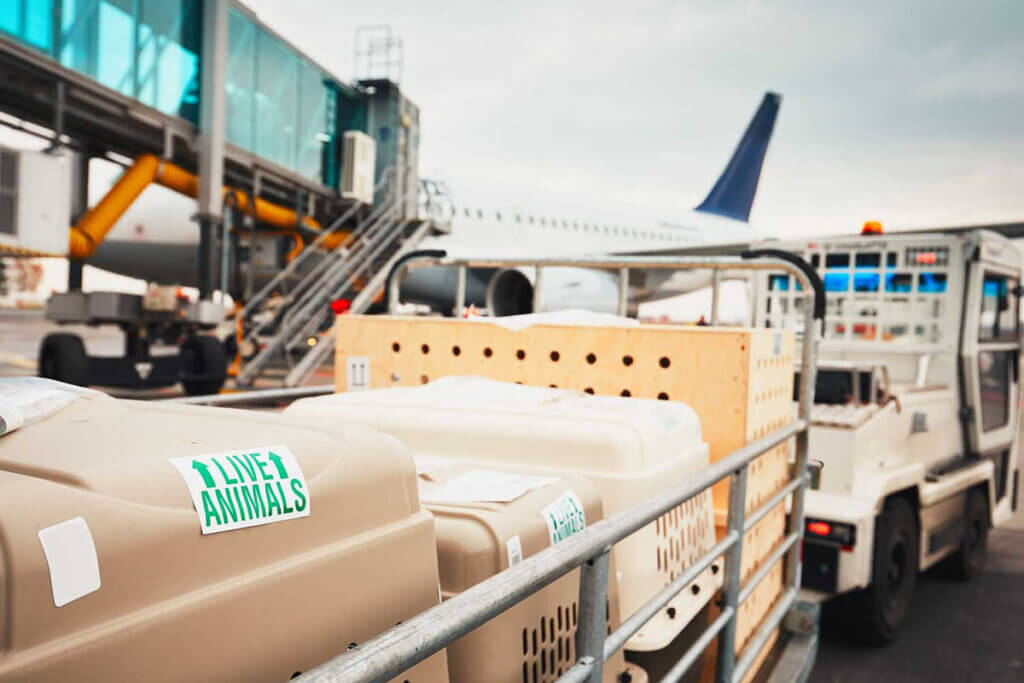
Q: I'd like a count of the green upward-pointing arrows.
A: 4